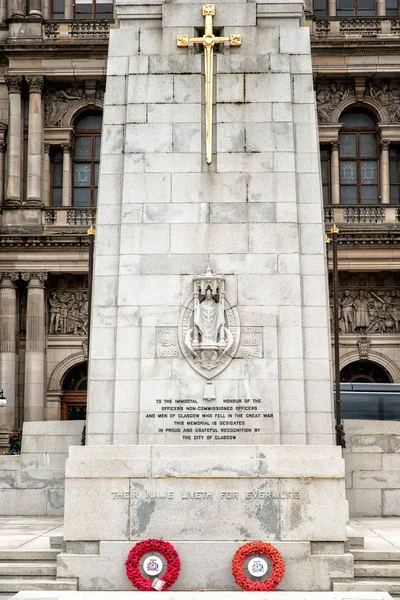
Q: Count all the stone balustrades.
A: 4